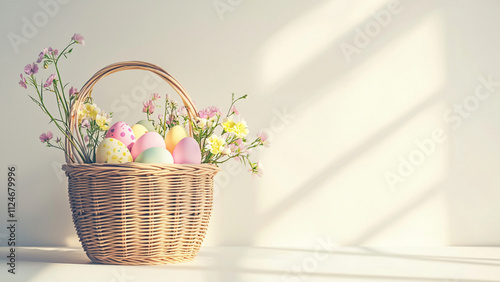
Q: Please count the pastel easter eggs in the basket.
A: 8